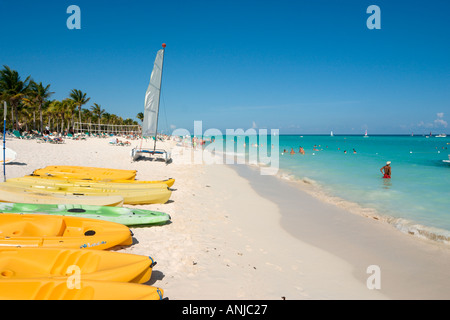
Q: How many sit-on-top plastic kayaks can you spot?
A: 8